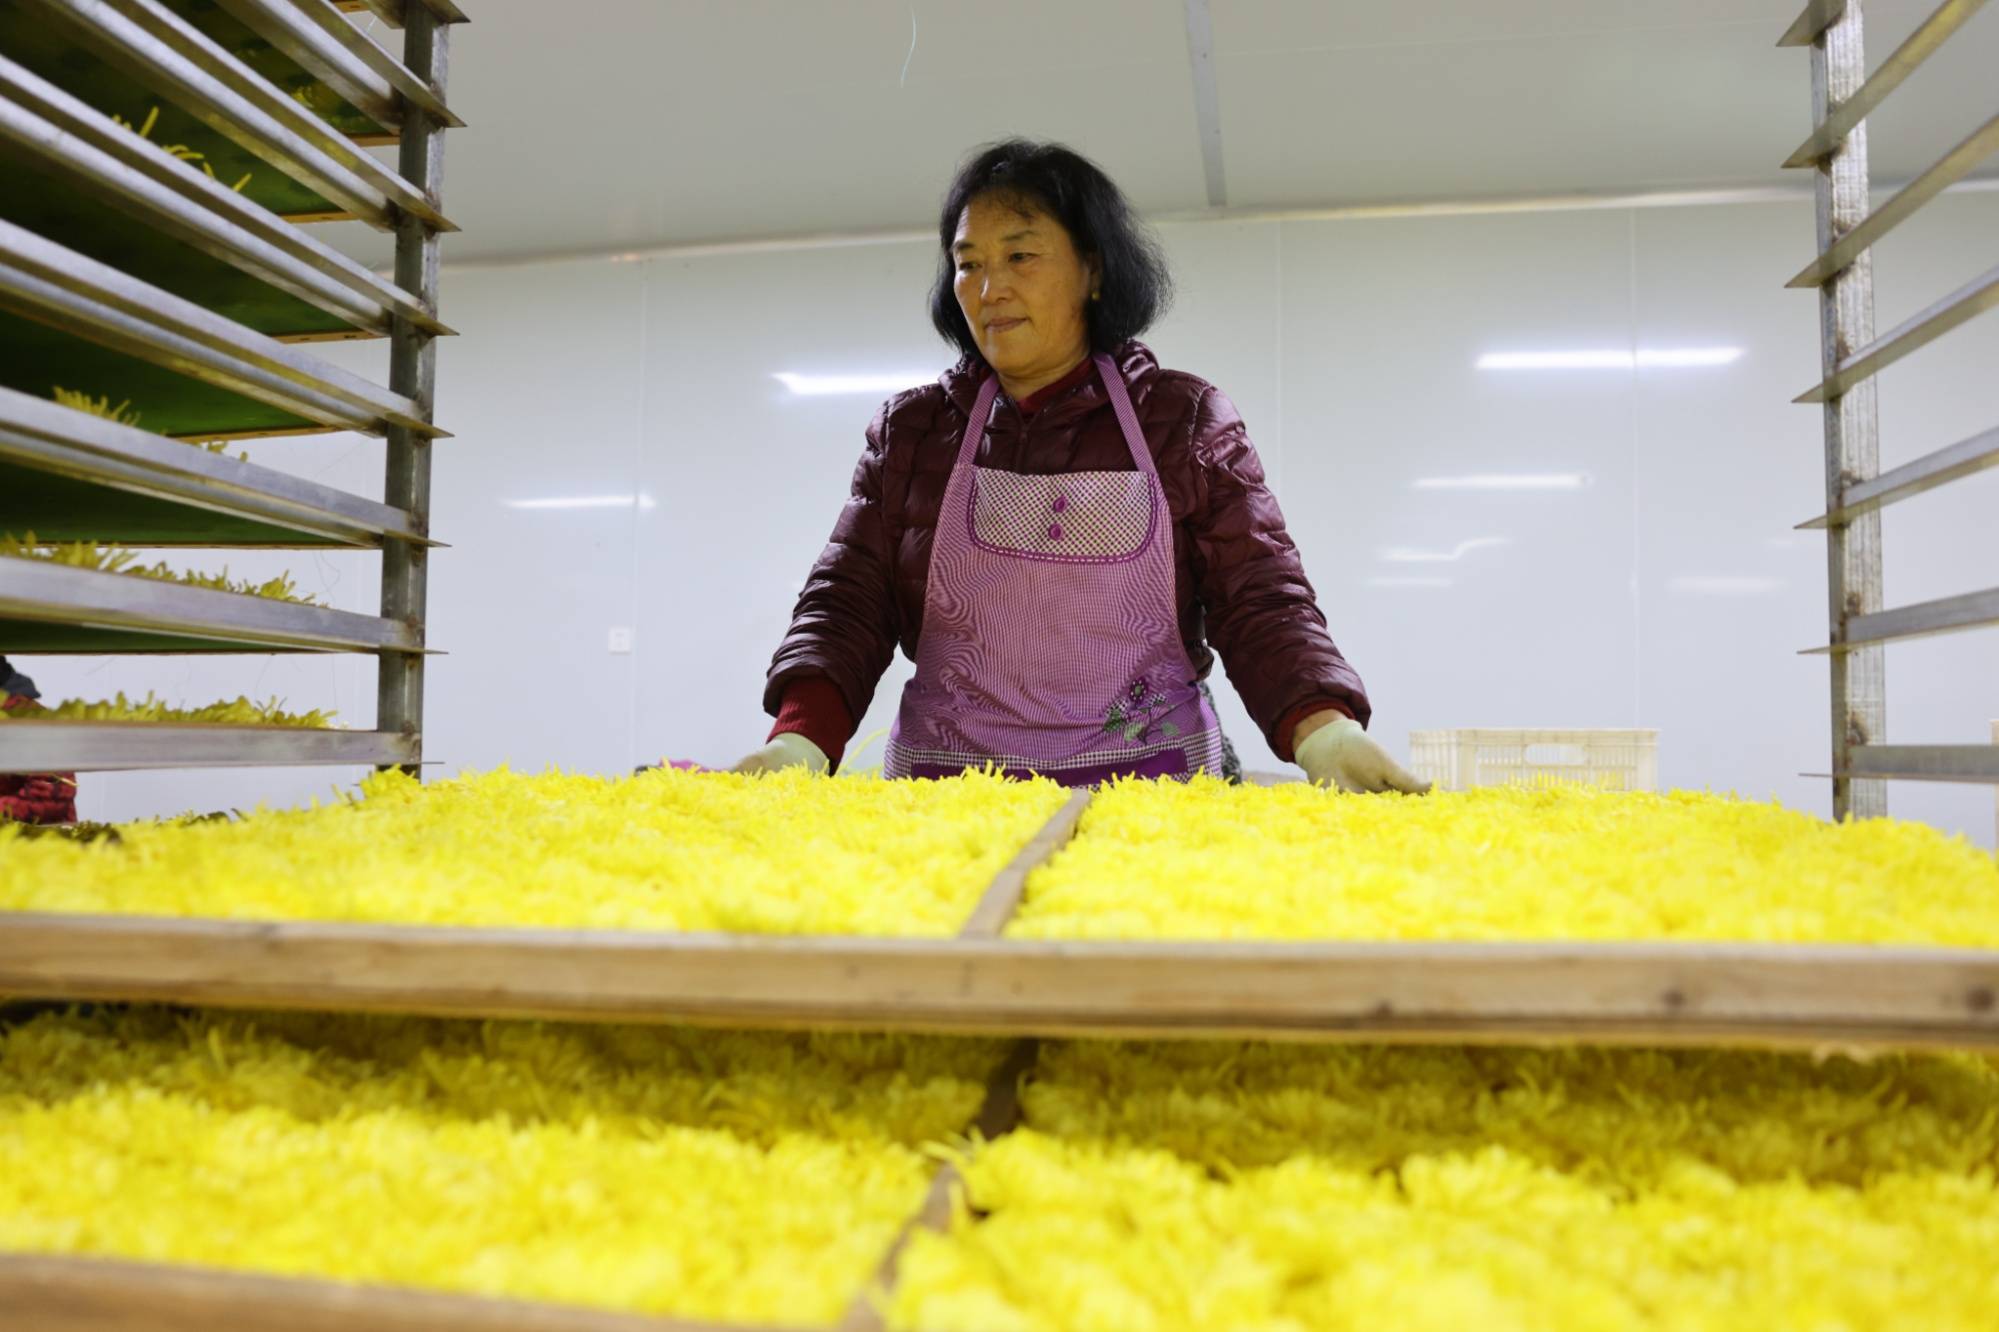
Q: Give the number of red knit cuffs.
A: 2